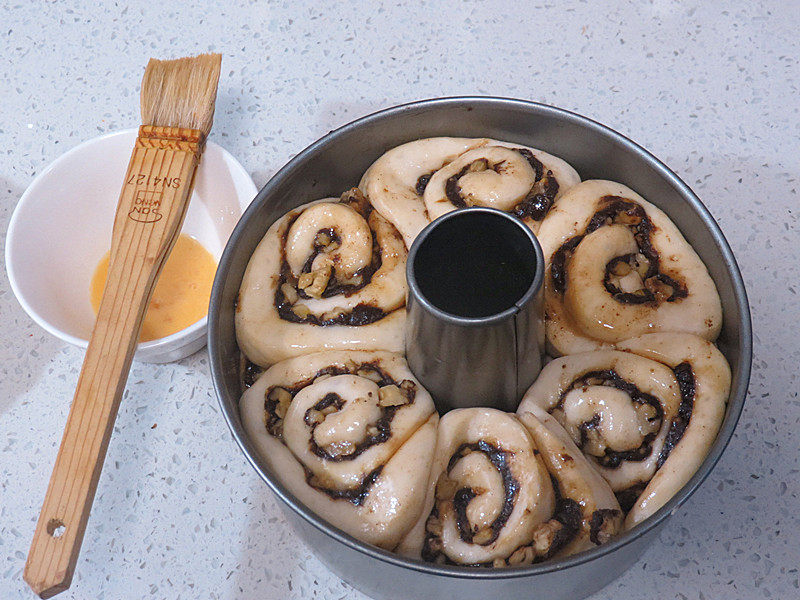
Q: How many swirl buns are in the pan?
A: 6